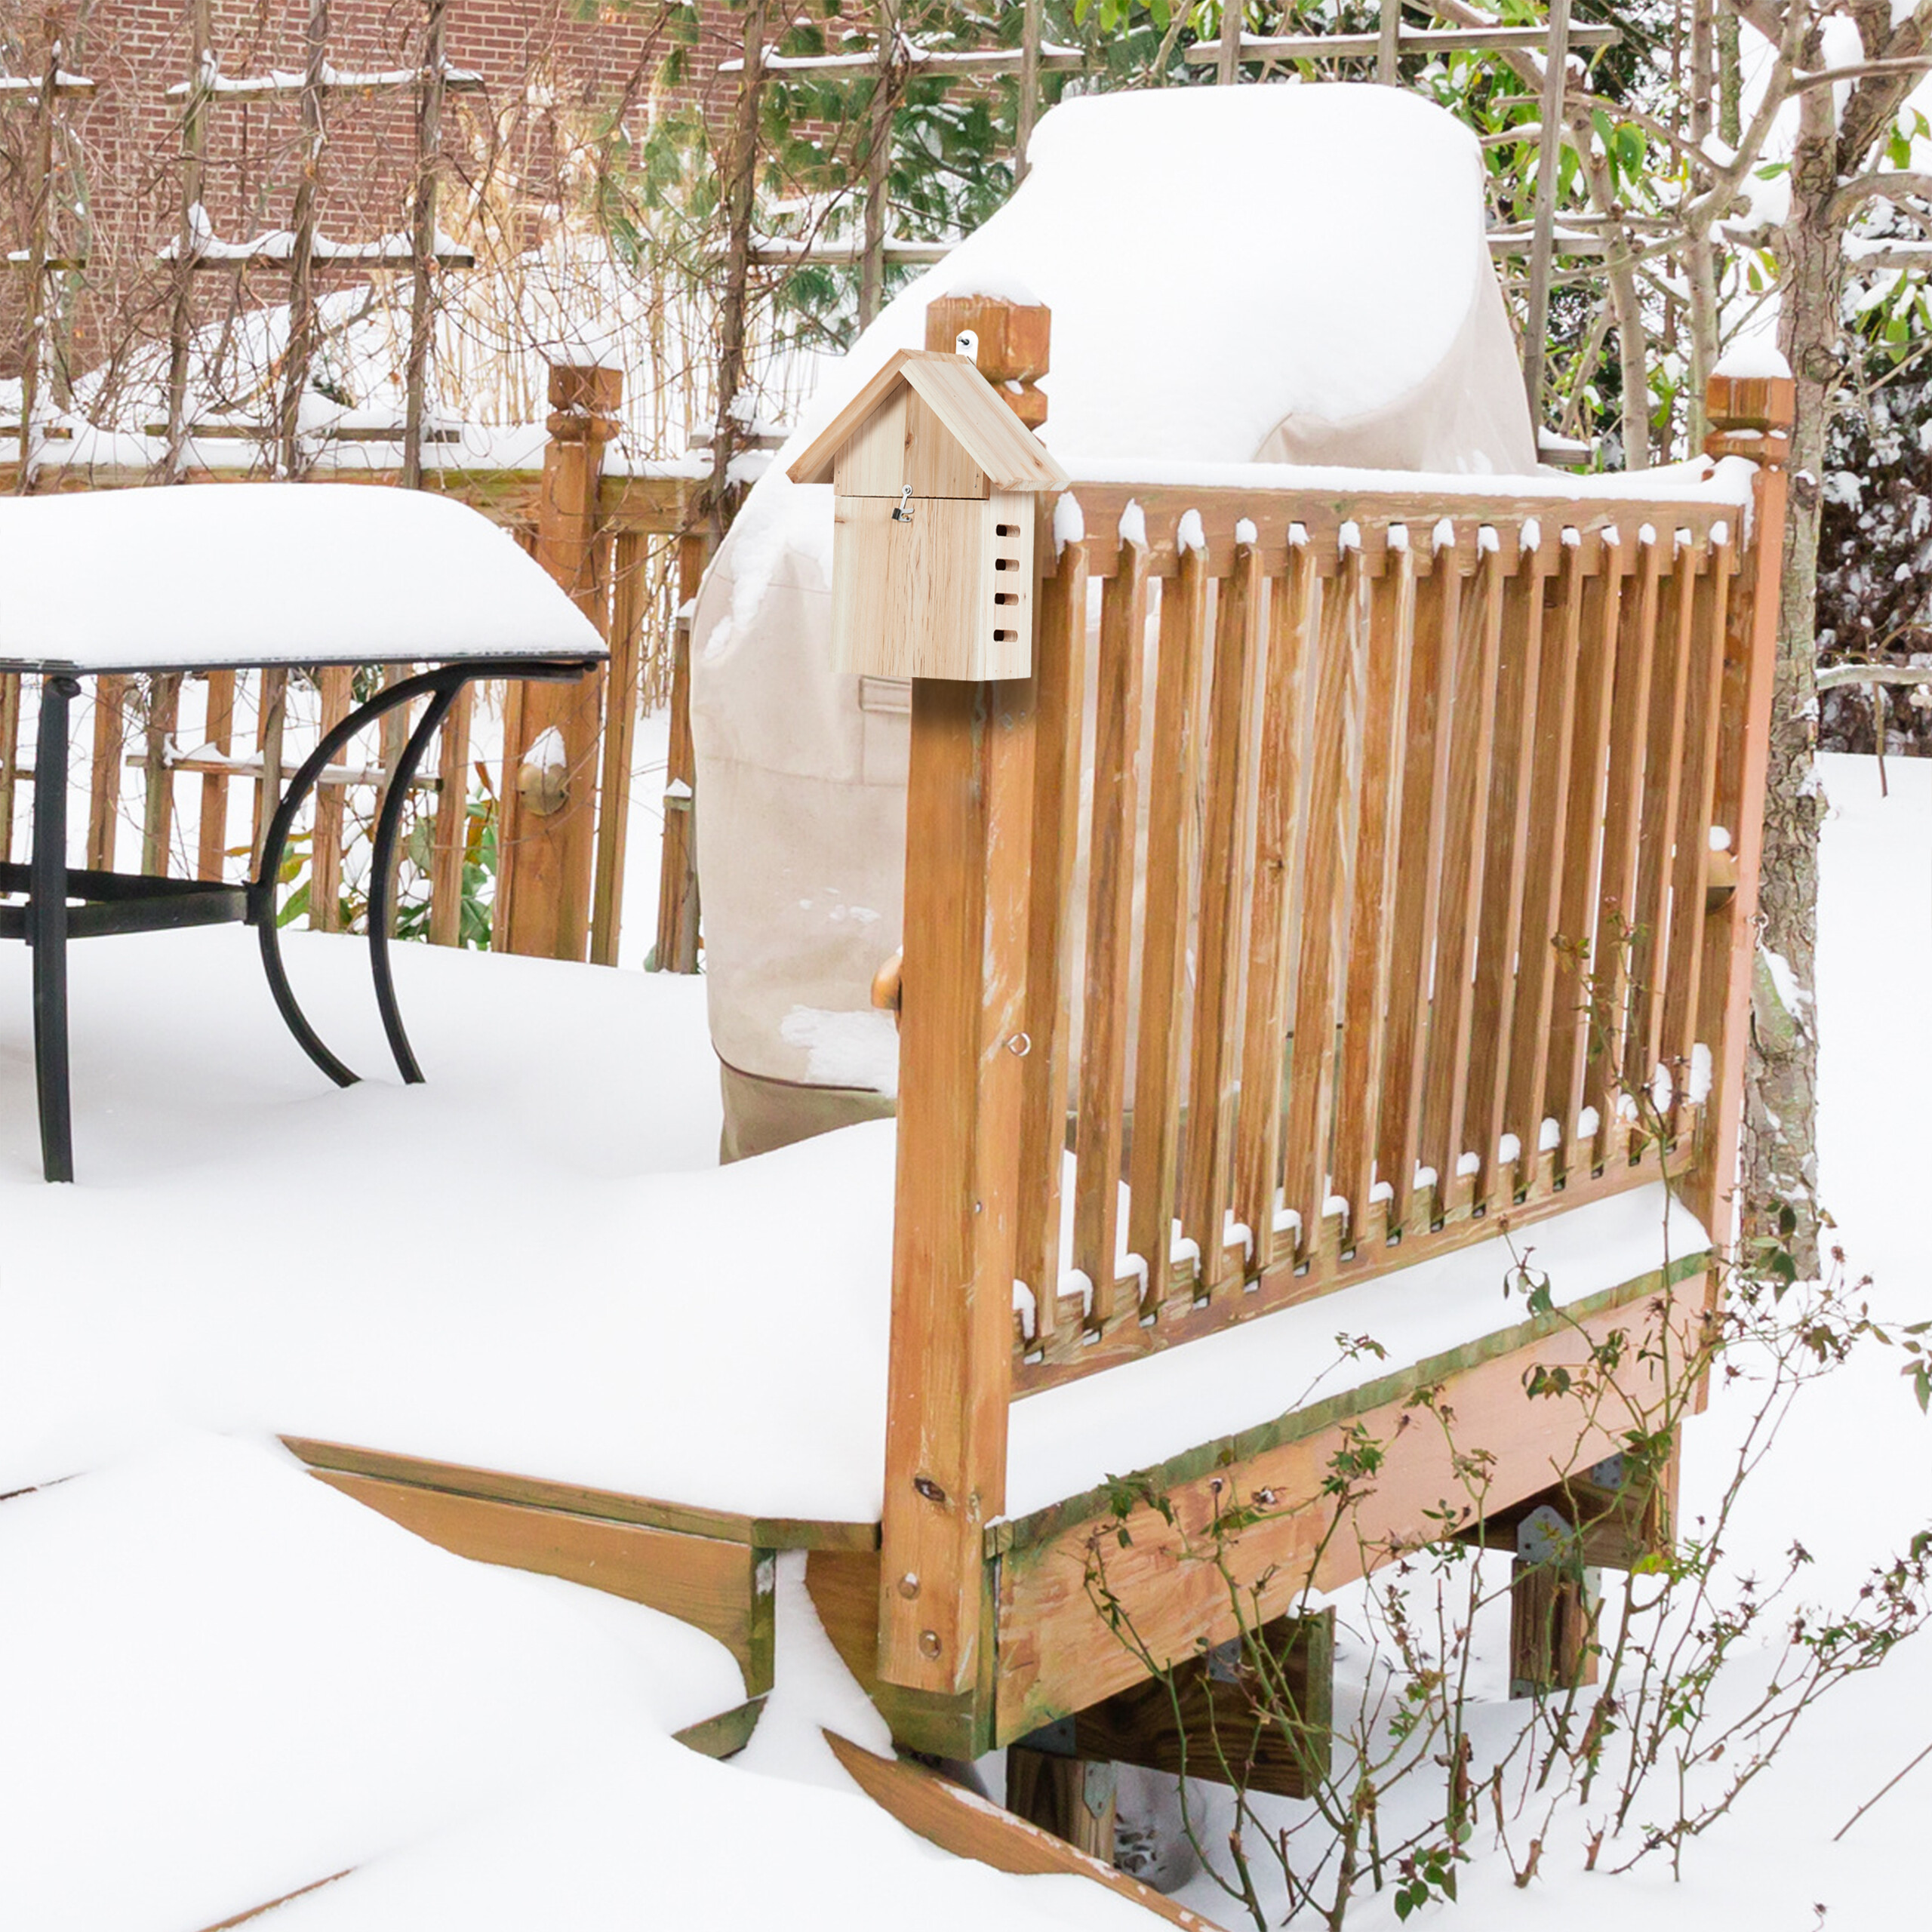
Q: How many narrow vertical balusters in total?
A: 15